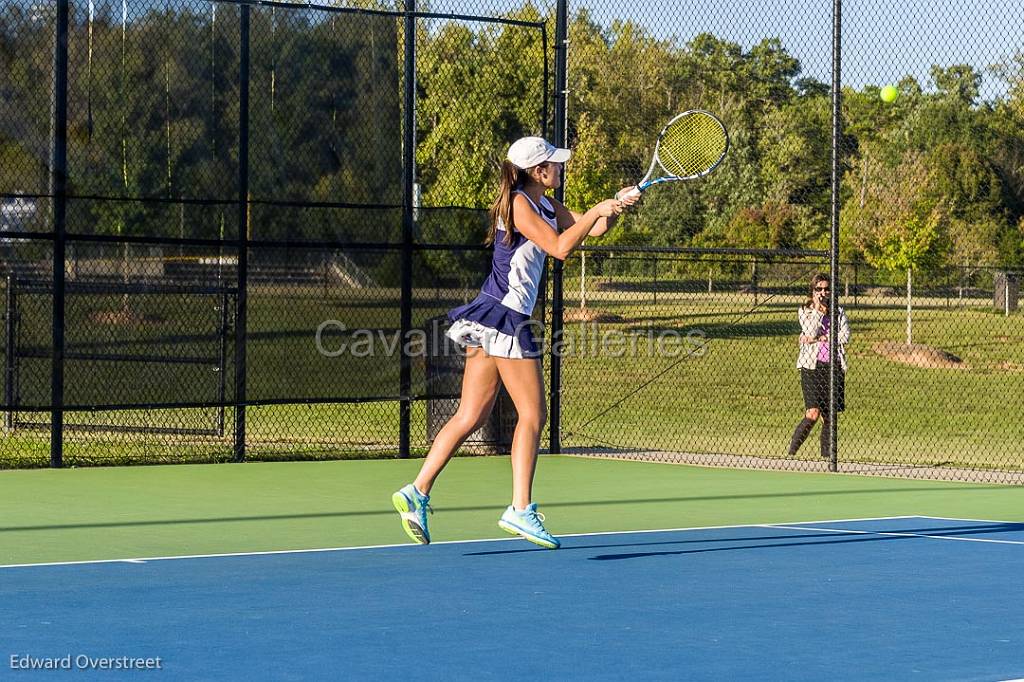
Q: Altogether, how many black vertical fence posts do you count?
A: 5